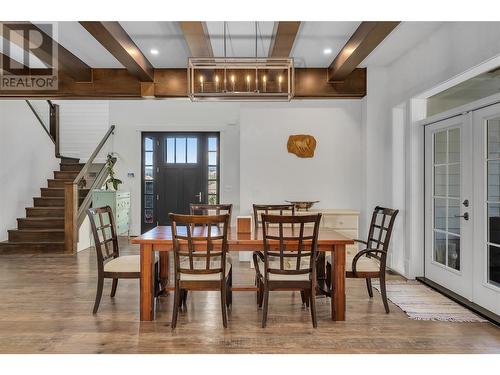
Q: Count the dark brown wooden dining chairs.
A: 6